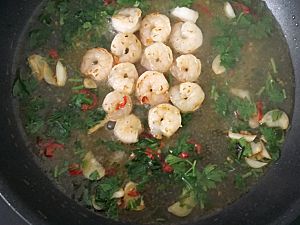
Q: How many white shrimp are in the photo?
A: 13